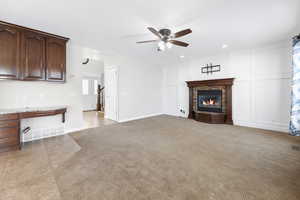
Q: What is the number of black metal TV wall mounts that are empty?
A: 1